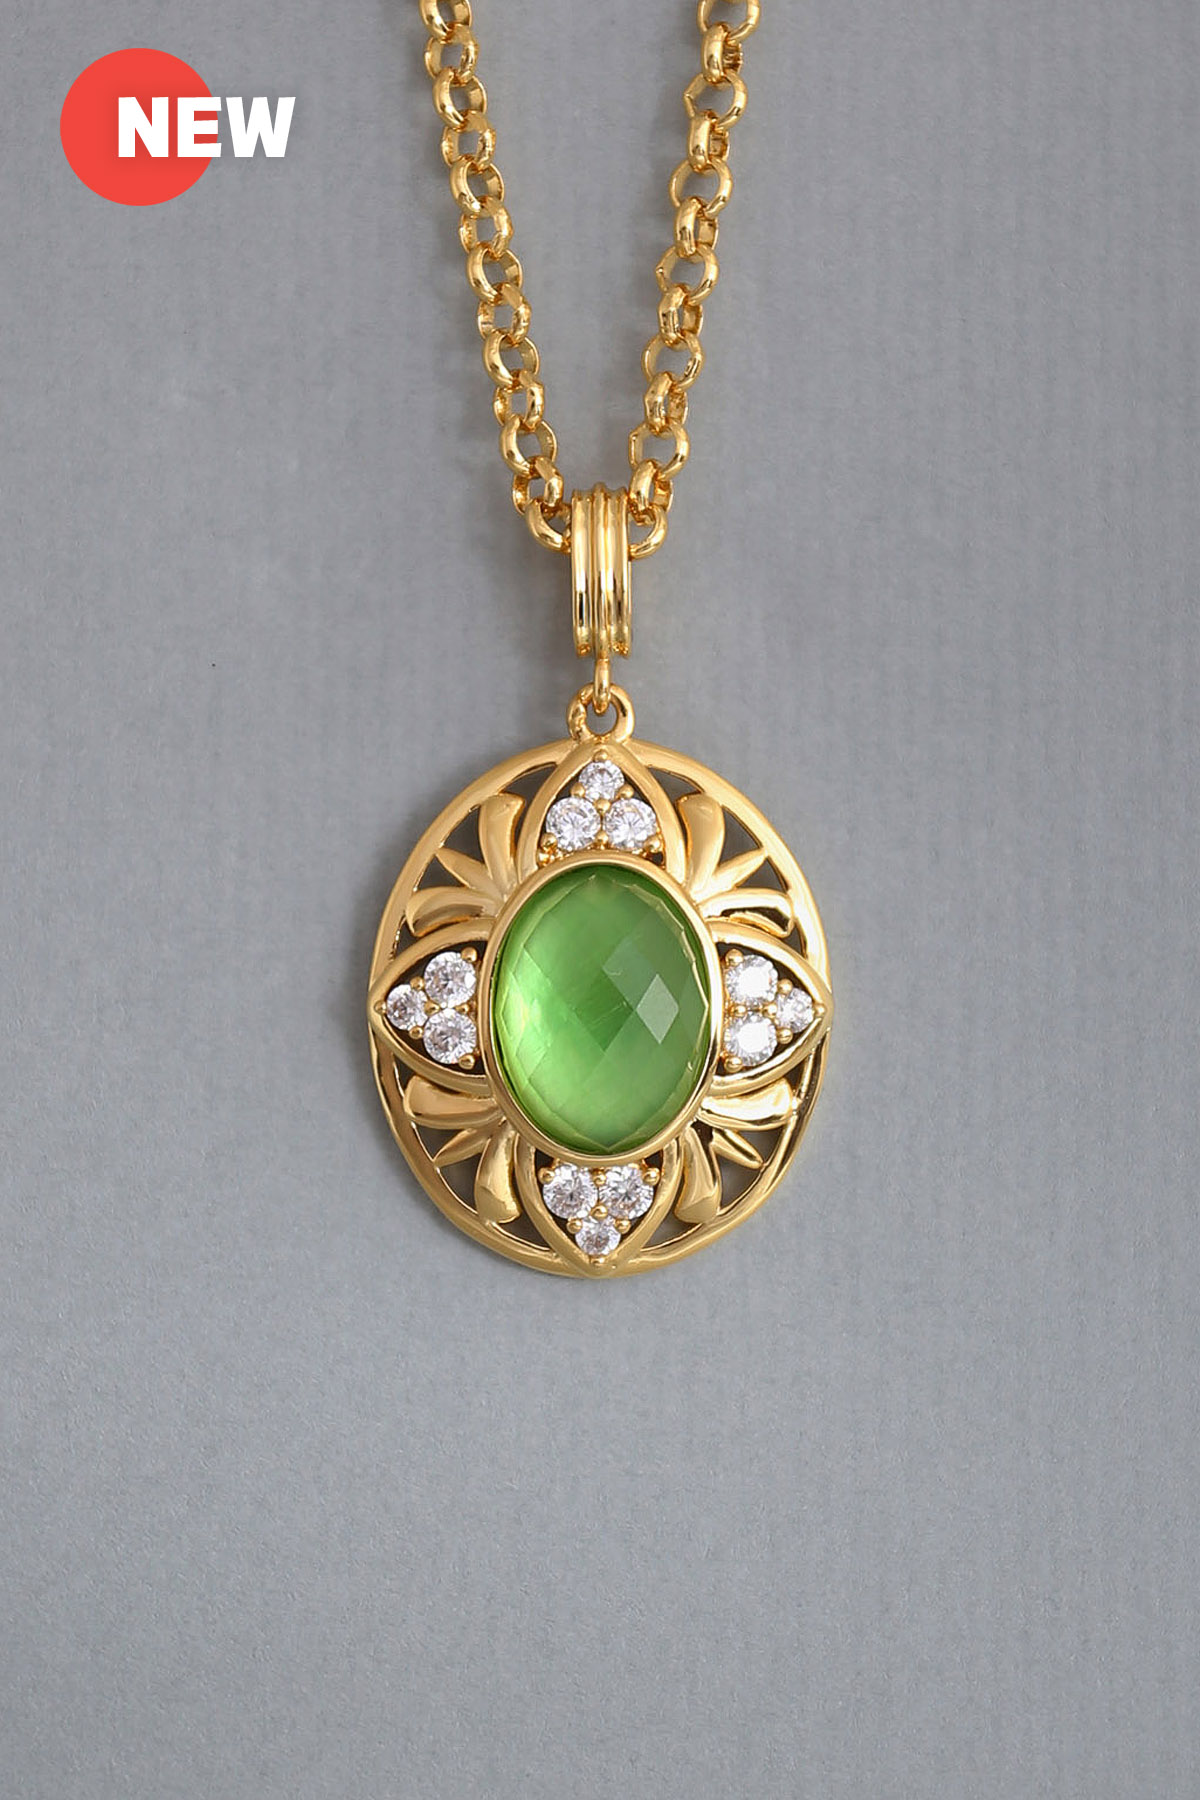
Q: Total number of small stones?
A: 12